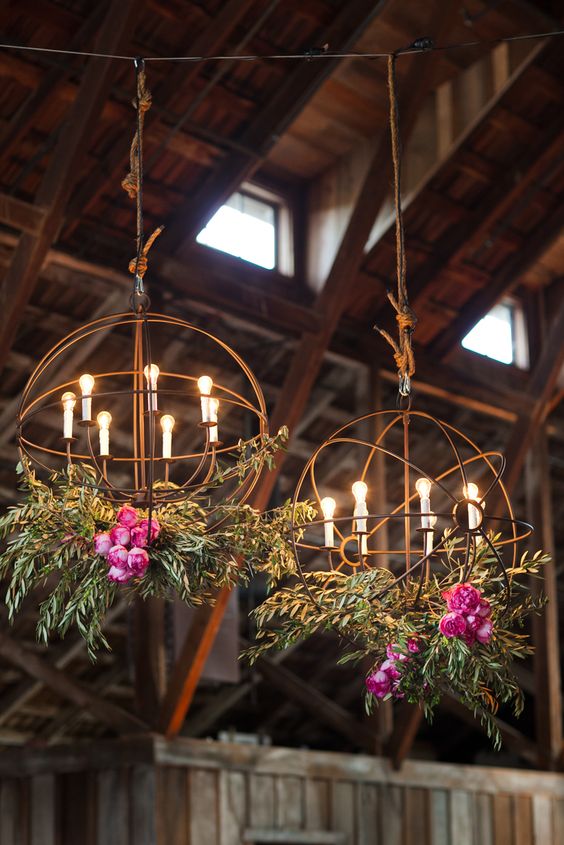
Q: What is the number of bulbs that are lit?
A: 14